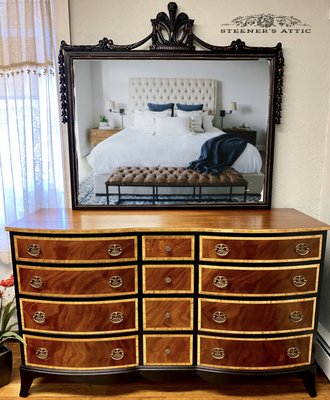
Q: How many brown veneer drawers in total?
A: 12